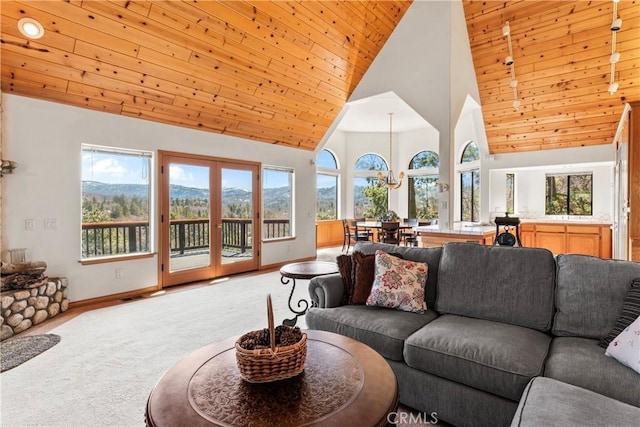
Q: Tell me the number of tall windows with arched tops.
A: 4